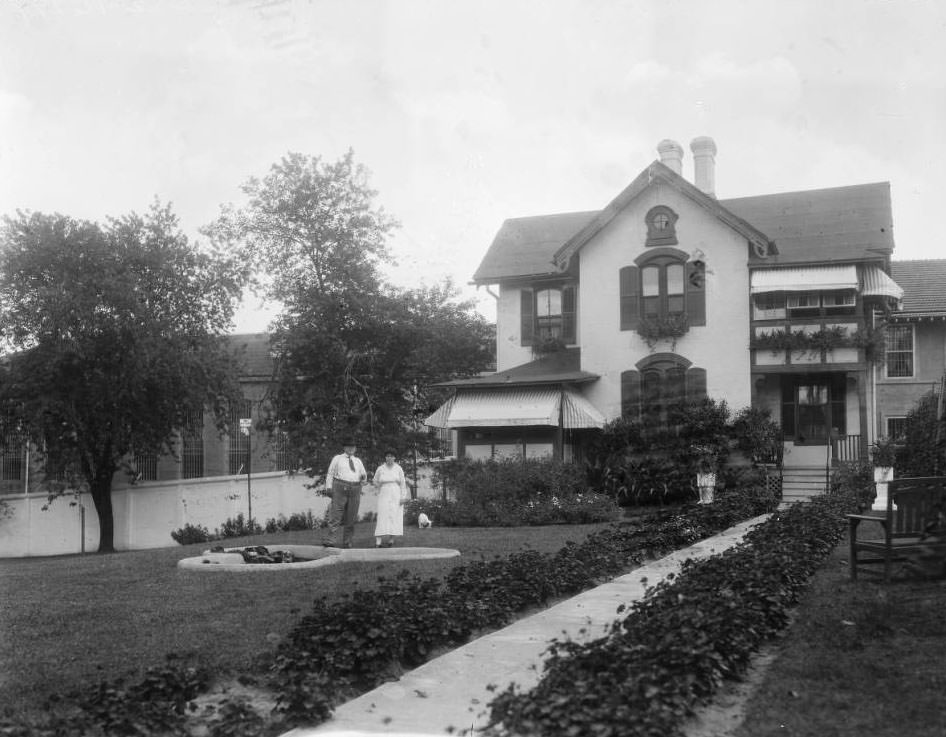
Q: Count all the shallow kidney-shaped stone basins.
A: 1